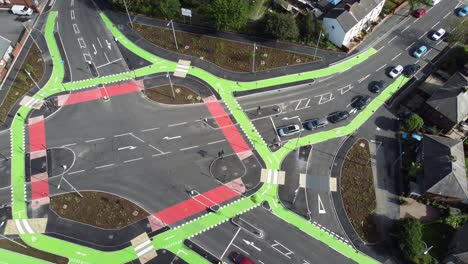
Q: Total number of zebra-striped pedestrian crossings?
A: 5